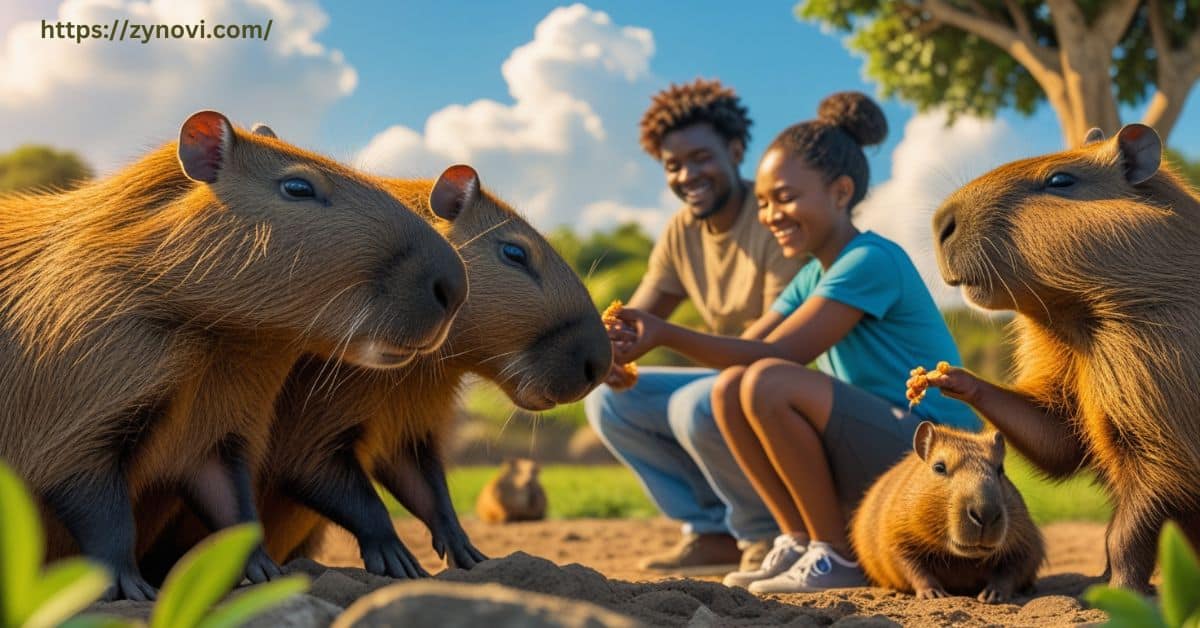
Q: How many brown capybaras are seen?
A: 5